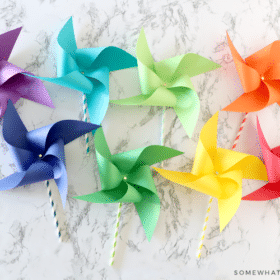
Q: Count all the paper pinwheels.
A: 8